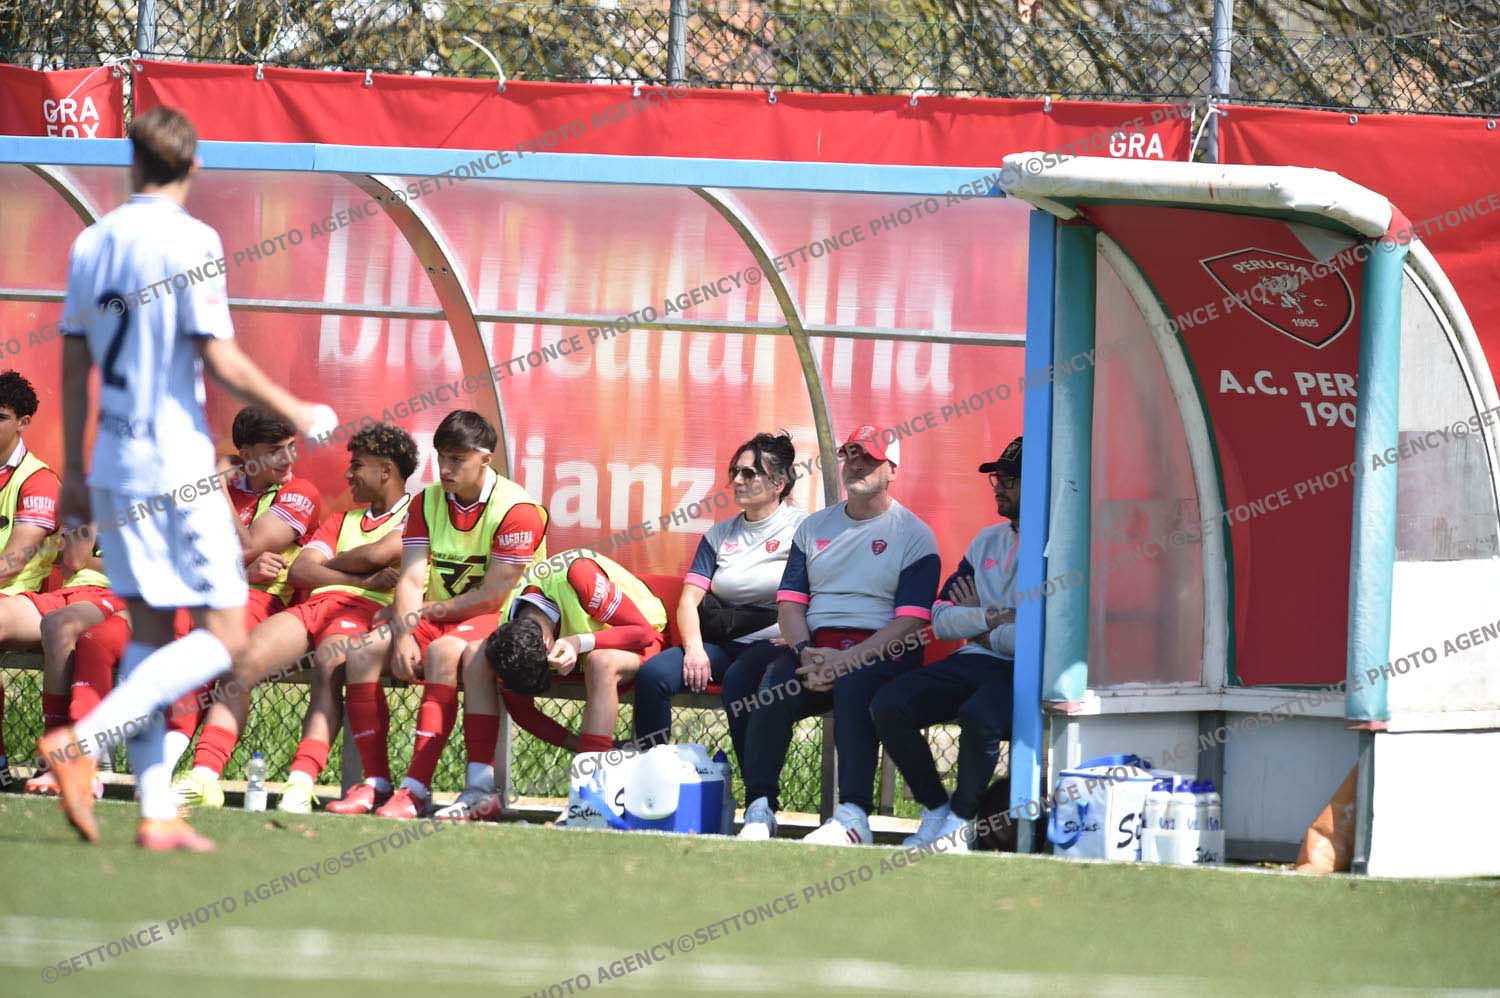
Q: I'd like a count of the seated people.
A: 9